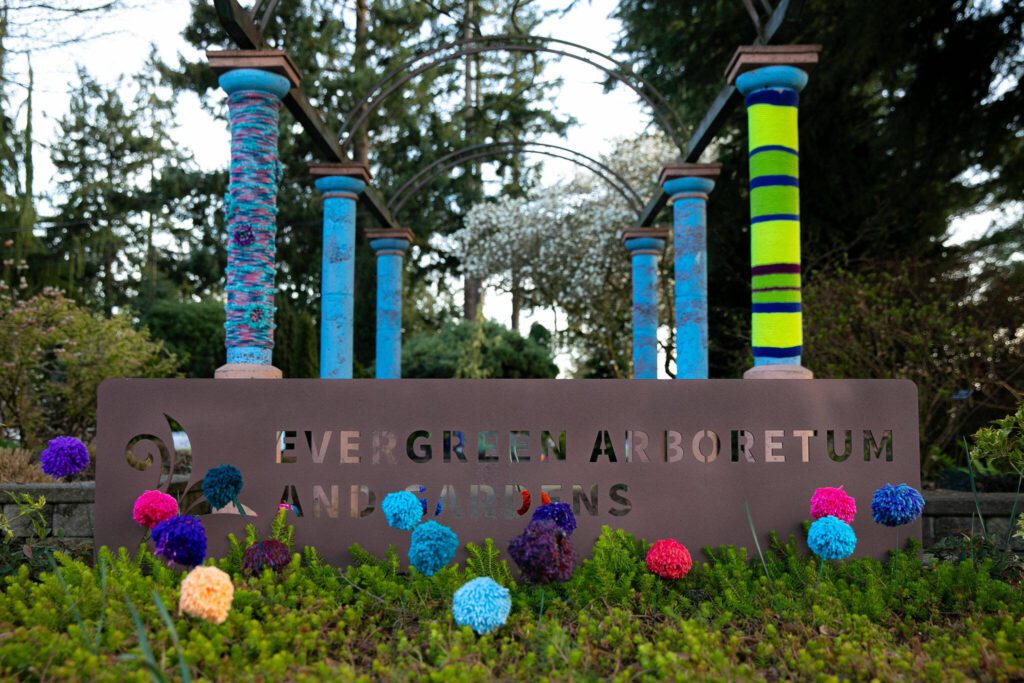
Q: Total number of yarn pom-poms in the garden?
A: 15